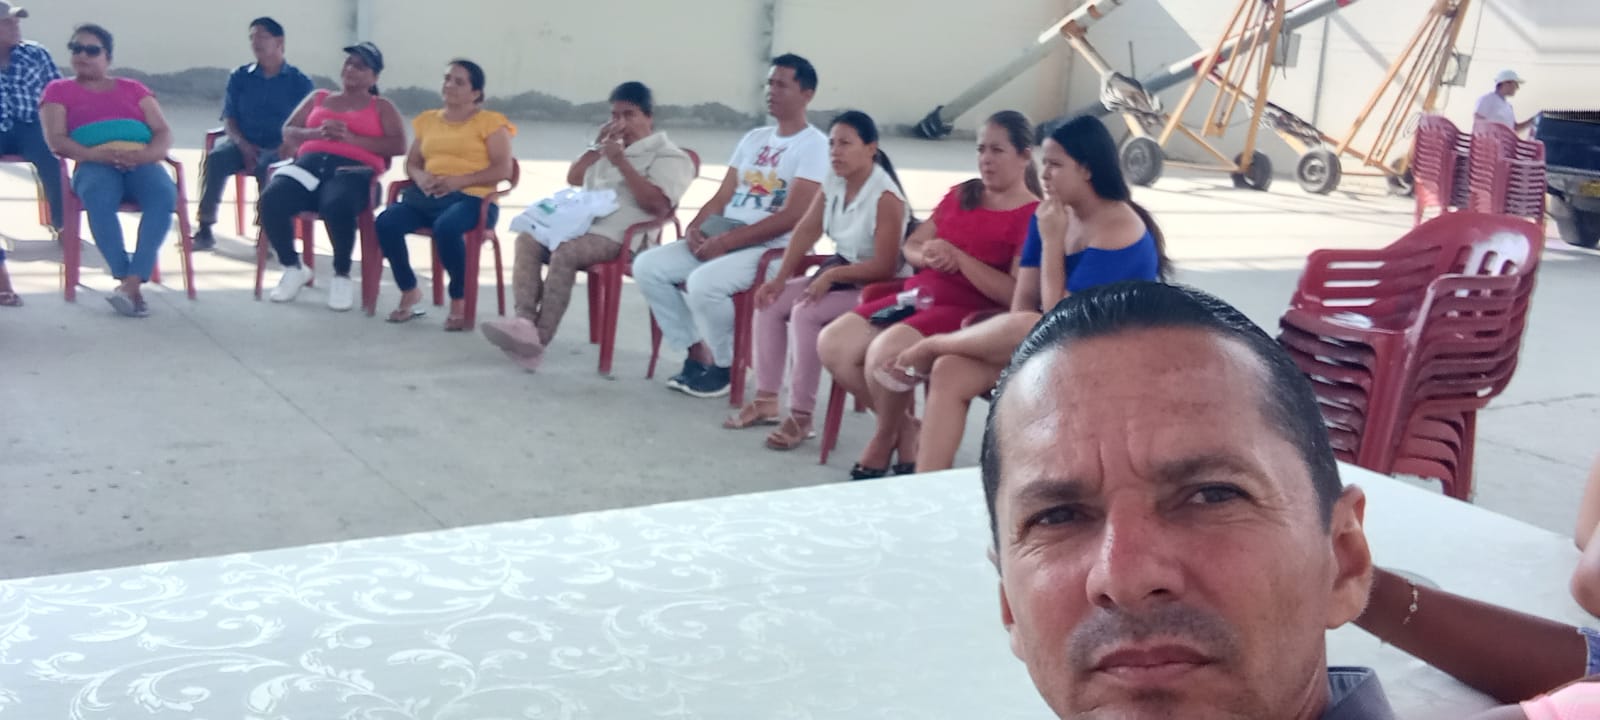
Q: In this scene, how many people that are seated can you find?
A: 10